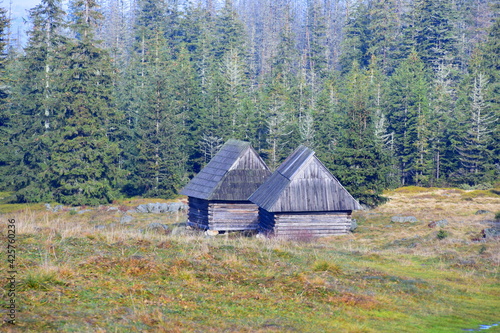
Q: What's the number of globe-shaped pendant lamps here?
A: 0